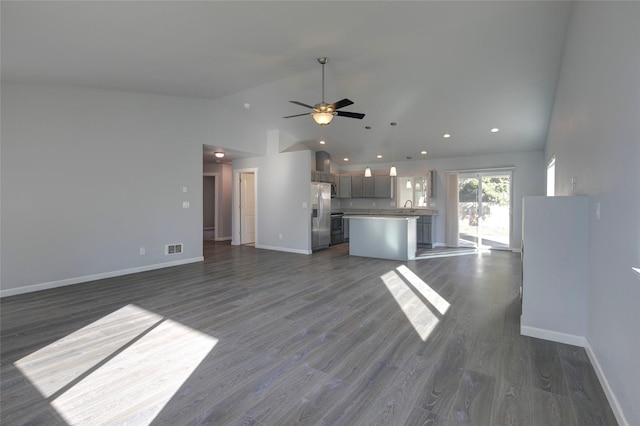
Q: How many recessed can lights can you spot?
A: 6